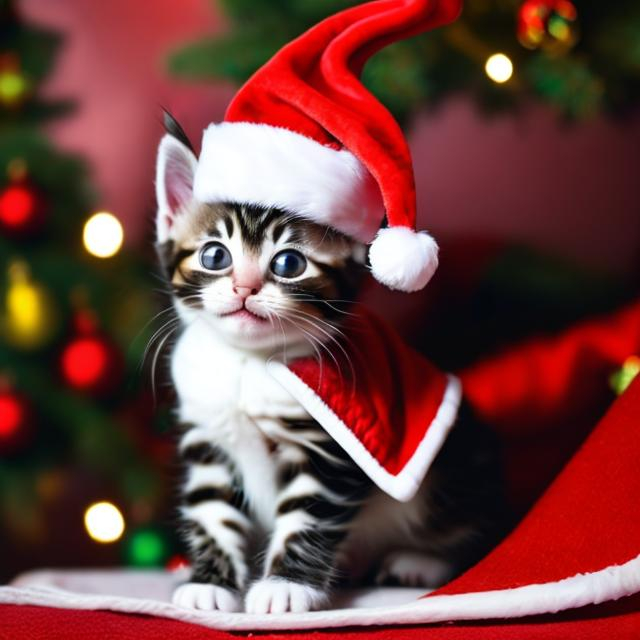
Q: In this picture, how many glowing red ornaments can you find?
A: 3